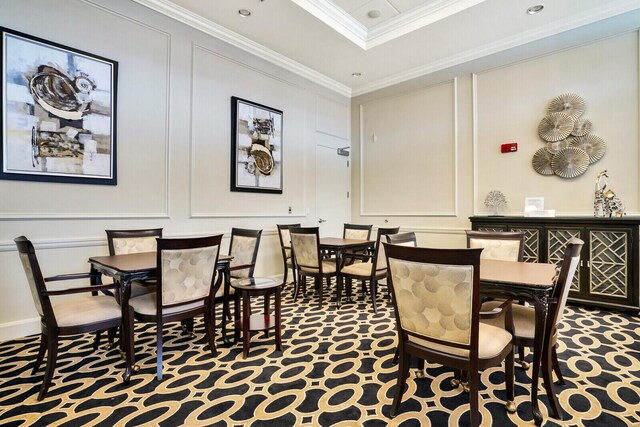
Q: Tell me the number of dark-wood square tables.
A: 3